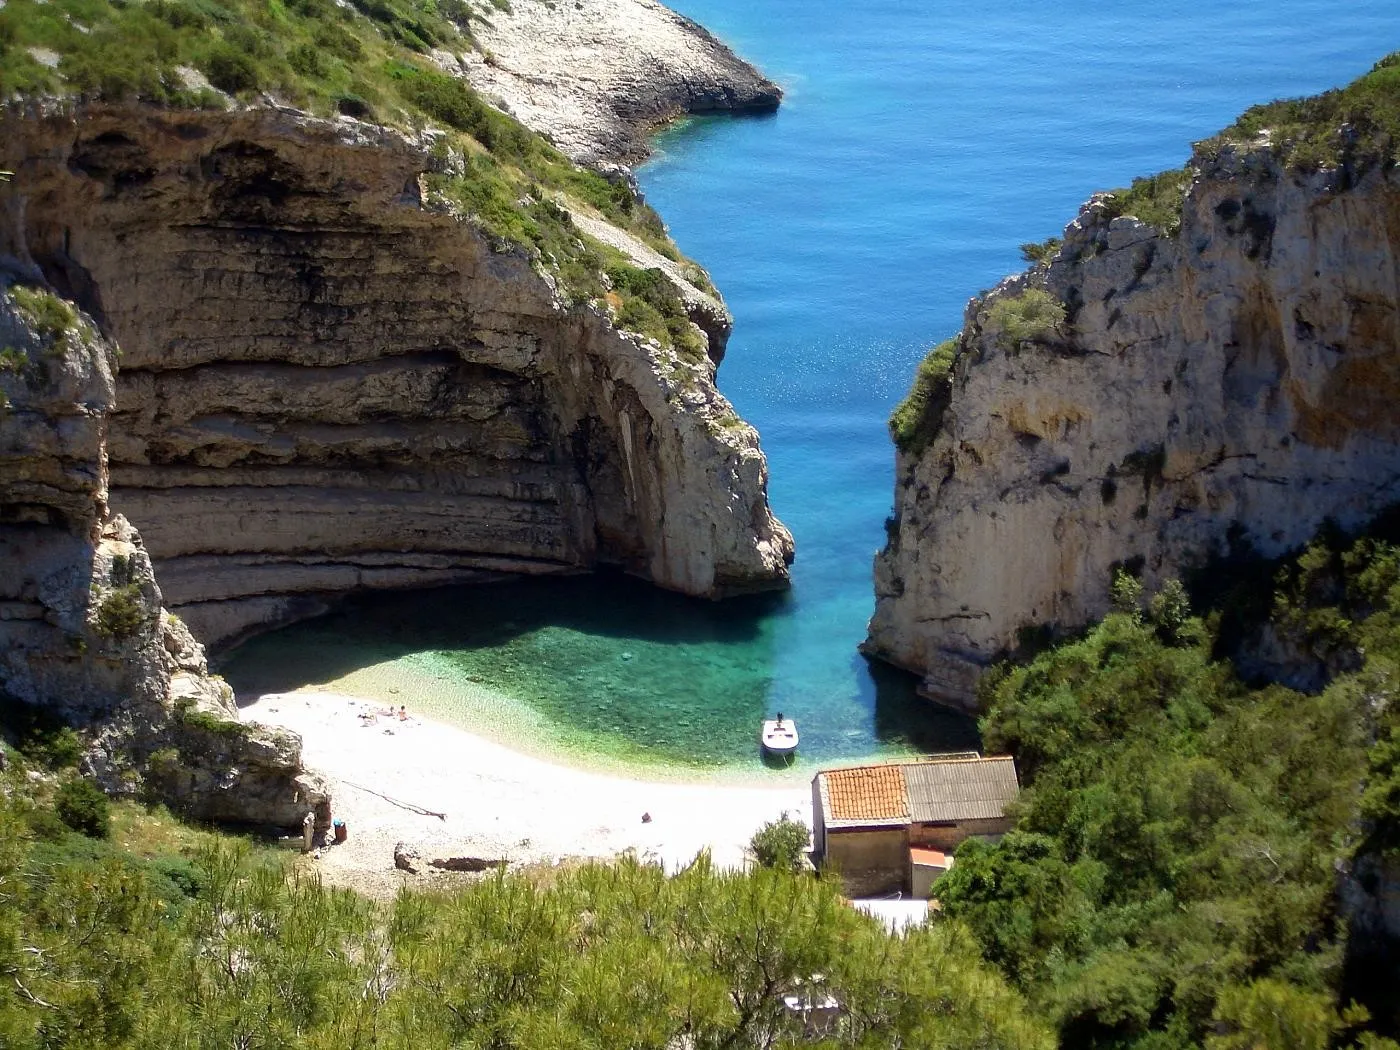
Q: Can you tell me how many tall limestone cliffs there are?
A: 2